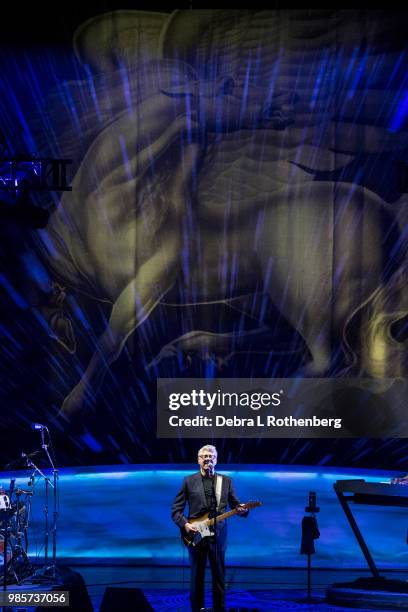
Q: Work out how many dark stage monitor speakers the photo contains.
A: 2